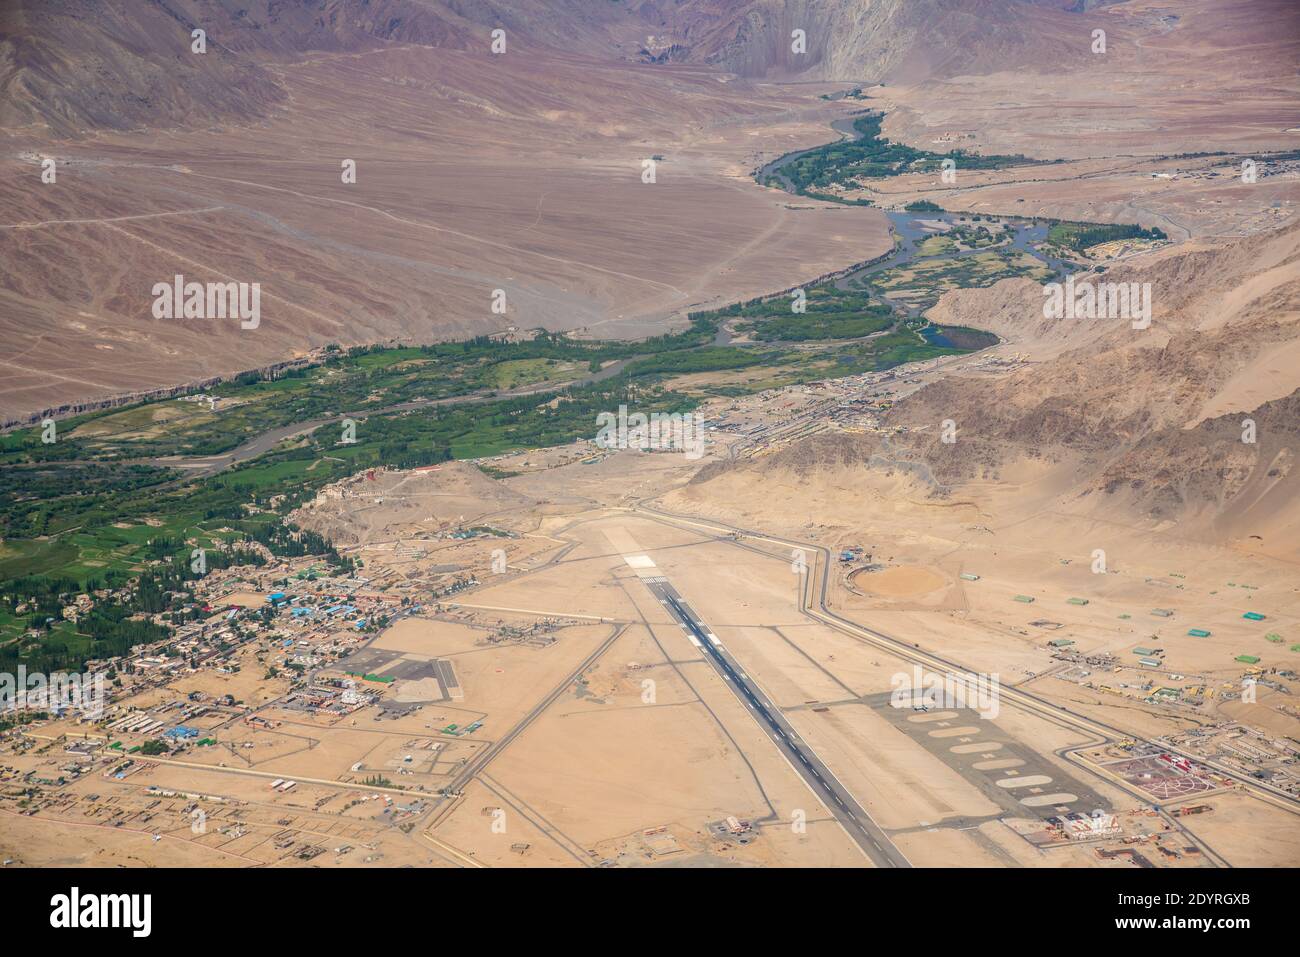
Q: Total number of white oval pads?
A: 6